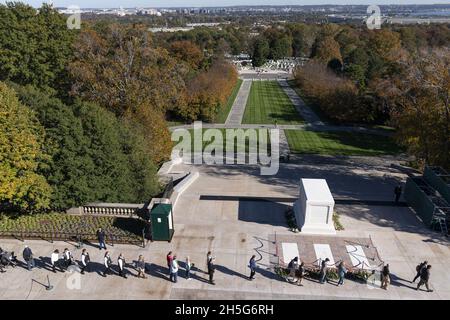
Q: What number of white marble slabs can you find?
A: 3